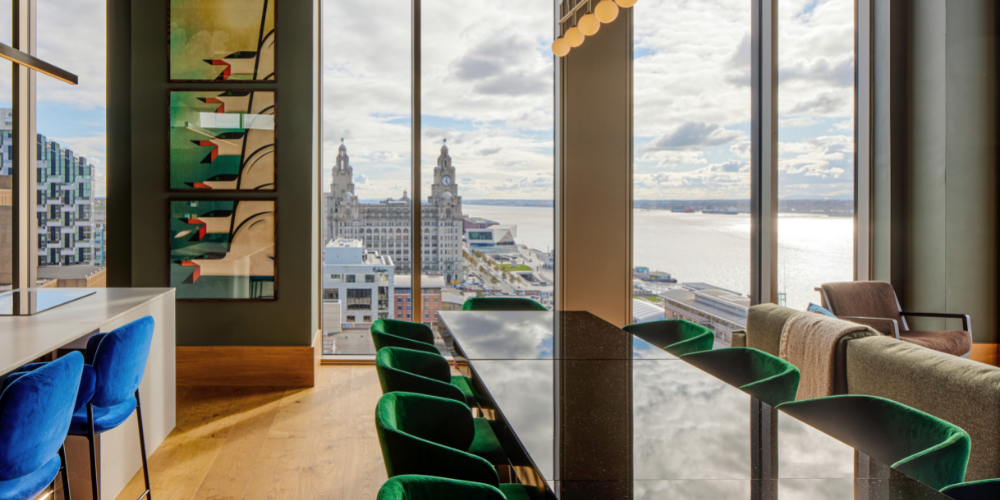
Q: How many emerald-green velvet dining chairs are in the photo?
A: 9